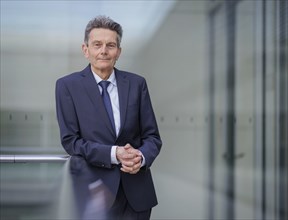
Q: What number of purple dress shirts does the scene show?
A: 0